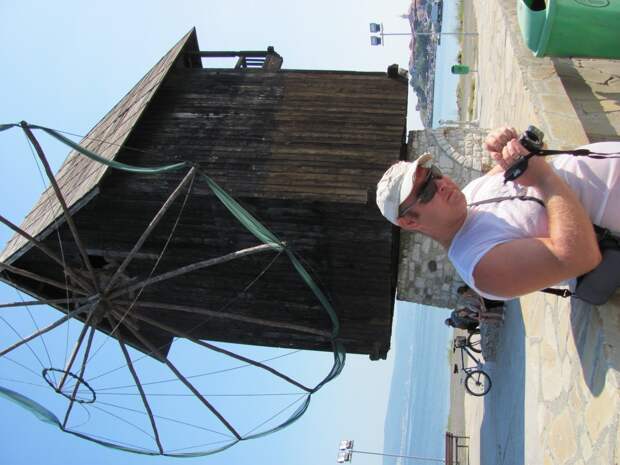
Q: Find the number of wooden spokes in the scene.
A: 12